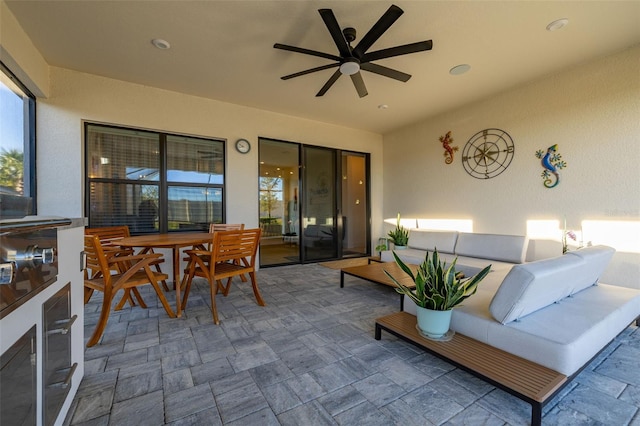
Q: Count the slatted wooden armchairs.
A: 4